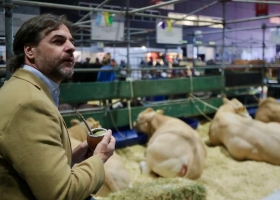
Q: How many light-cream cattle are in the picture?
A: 4